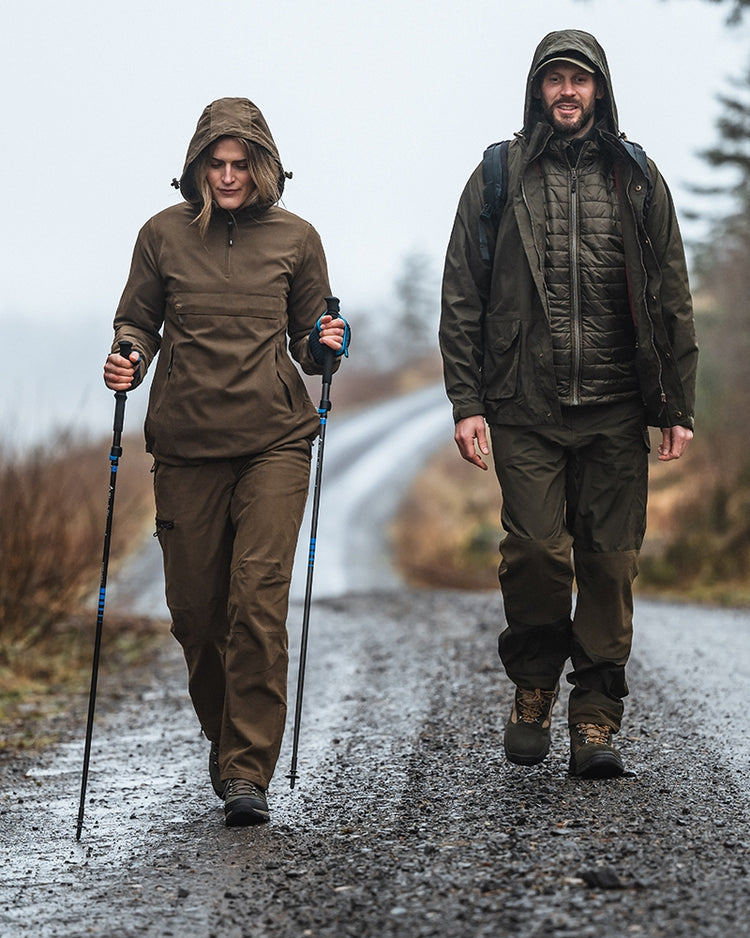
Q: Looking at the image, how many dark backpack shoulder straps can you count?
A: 2